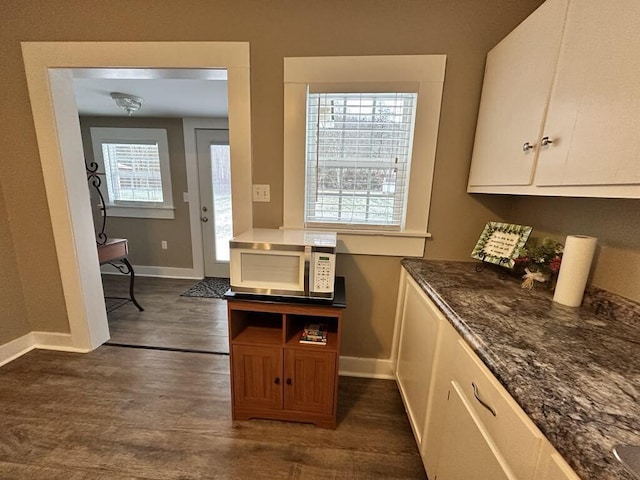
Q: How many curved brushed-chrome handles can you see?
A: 1